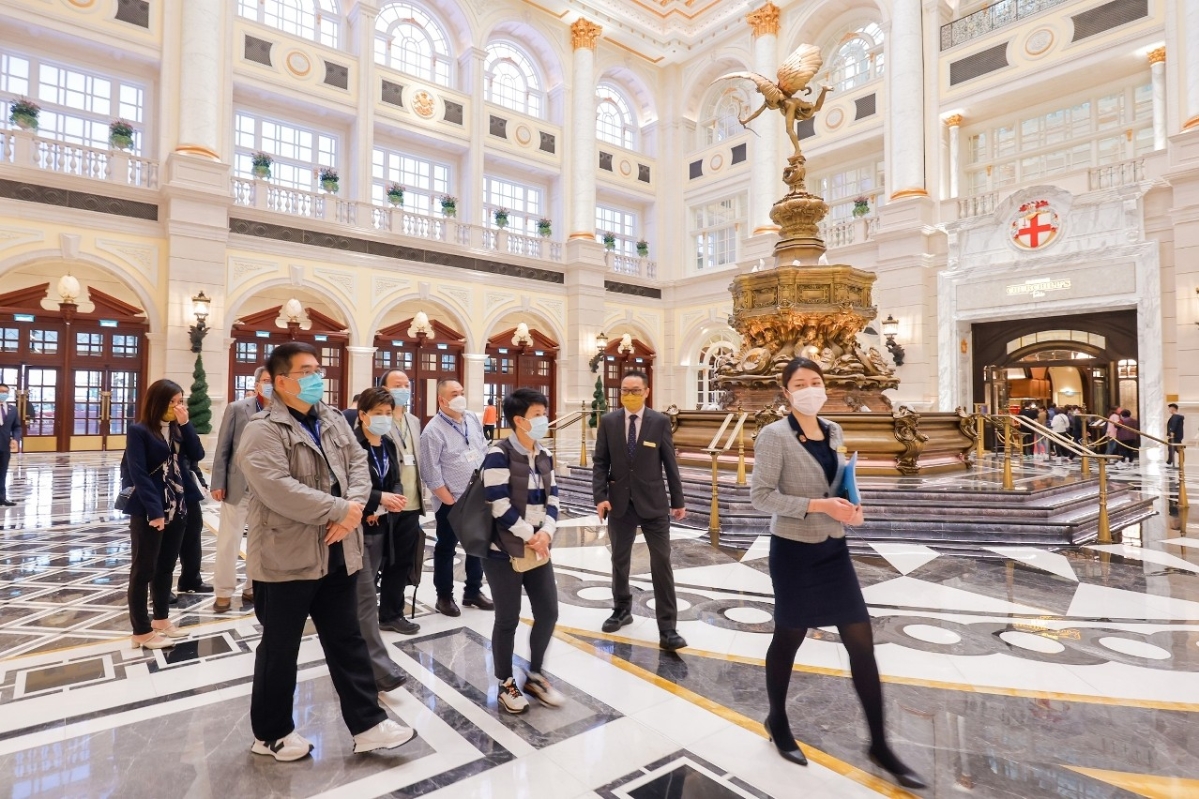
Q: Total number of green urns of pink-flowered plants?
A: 11